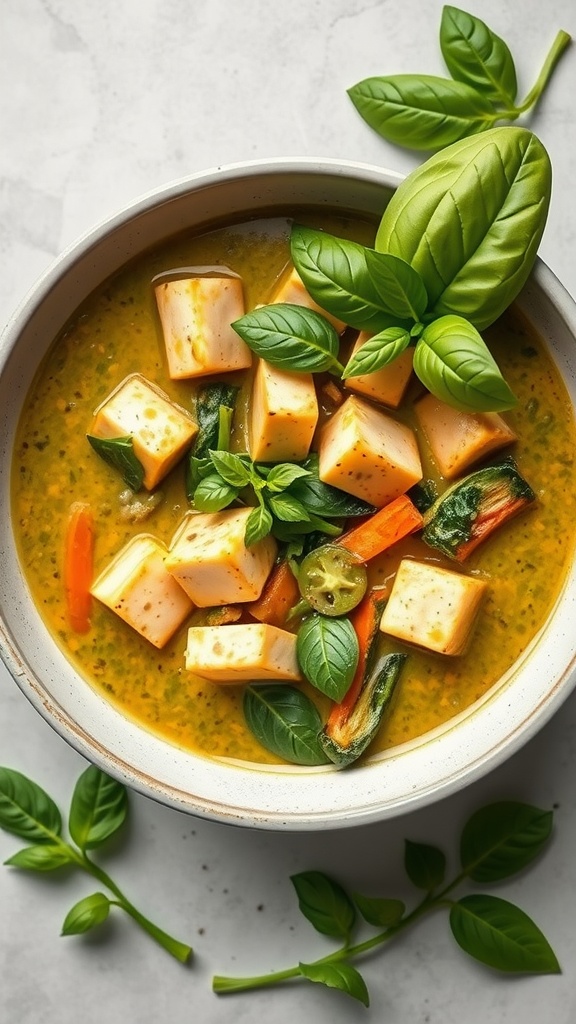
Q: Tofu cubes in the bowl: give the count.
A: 11